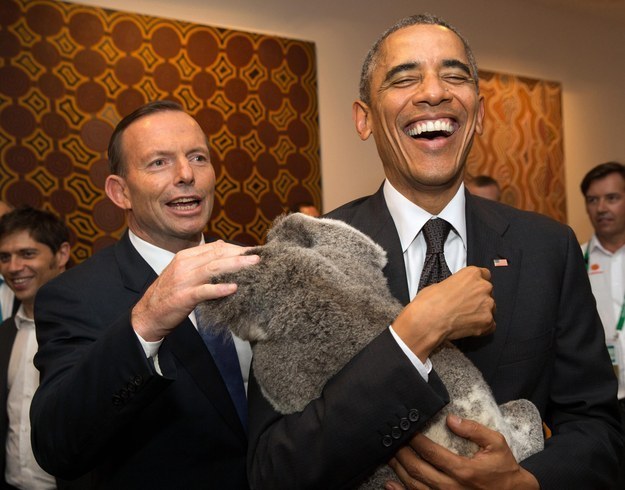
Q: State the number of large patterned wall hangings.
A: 2